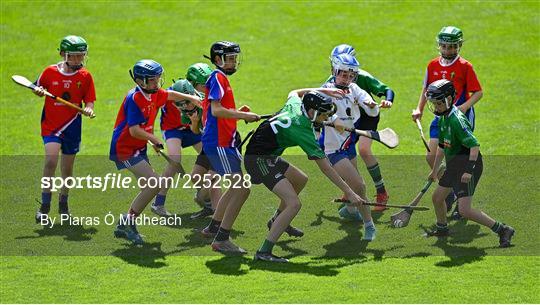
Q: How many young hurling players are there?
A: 10